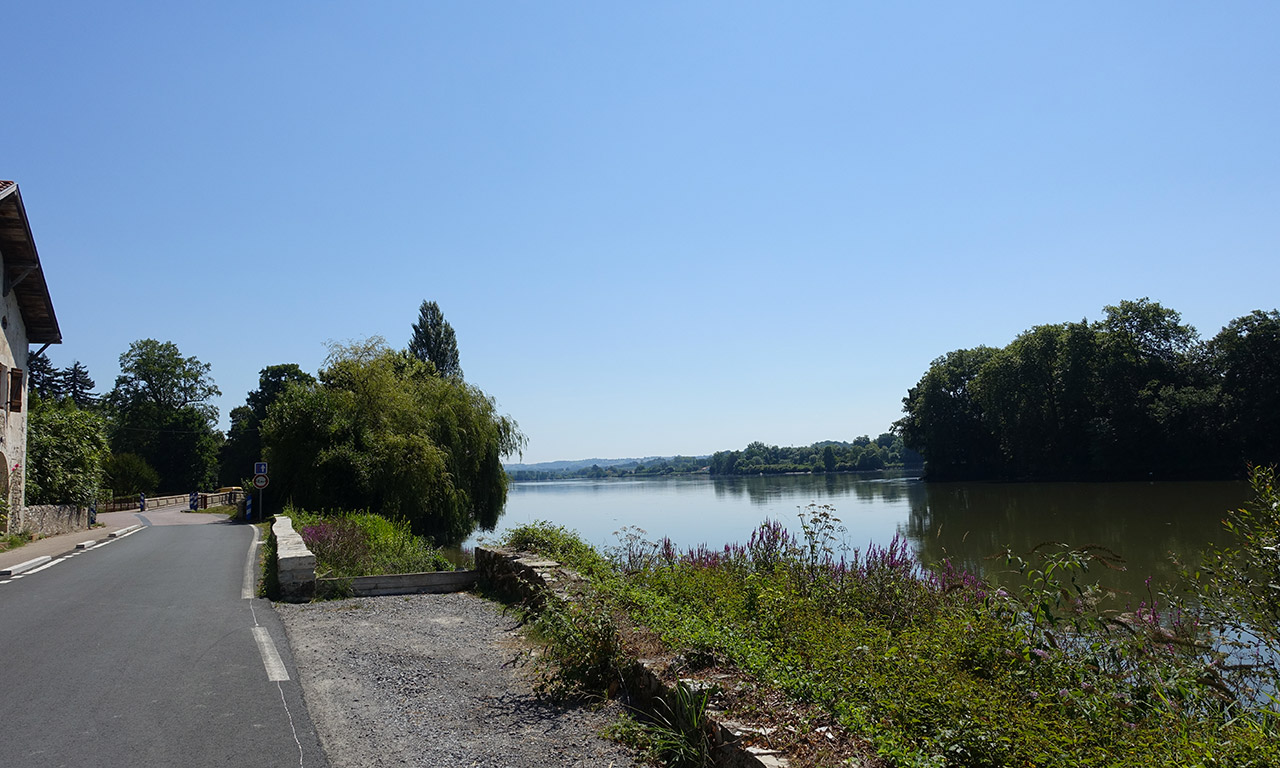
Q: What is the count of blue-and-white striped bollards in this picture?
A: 5